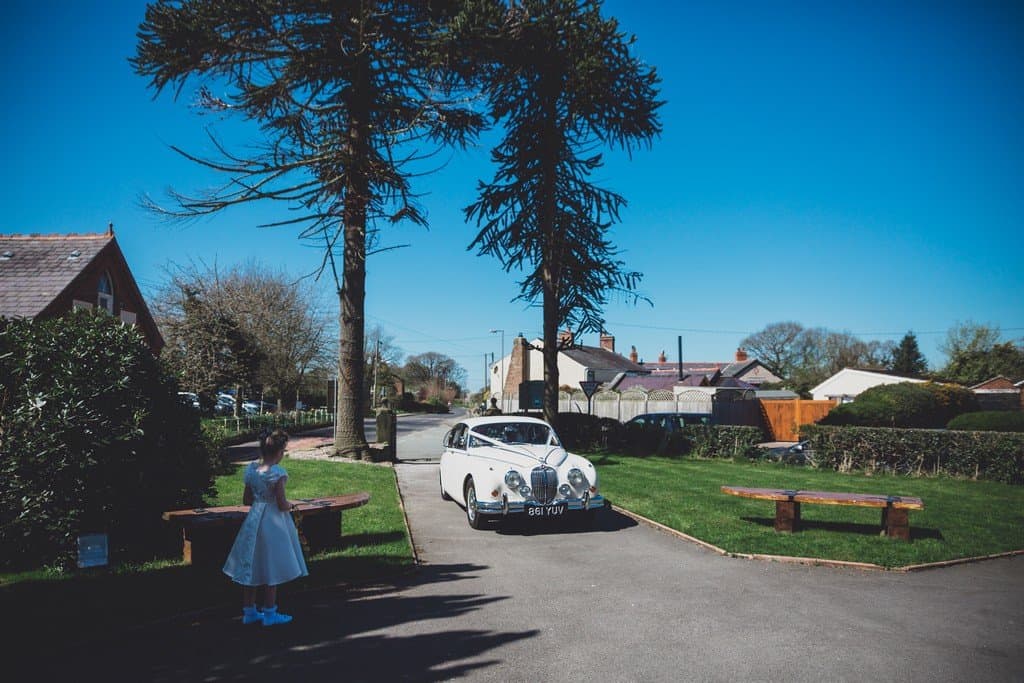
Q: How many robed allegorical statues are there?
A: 0